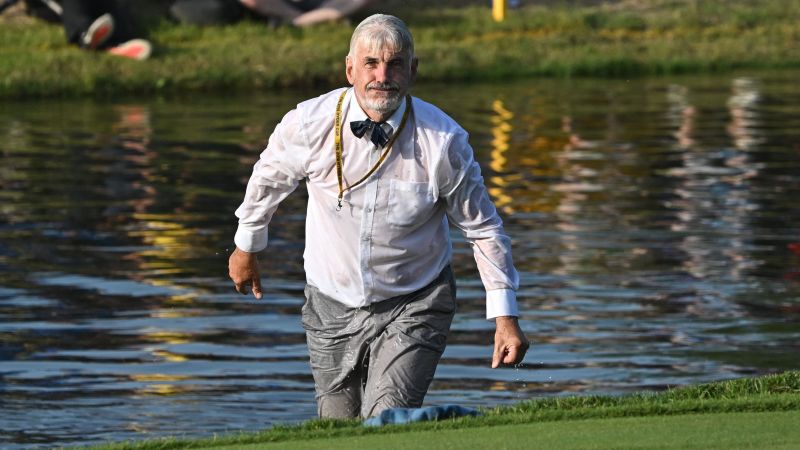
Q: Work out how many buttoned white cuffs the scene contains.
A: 2